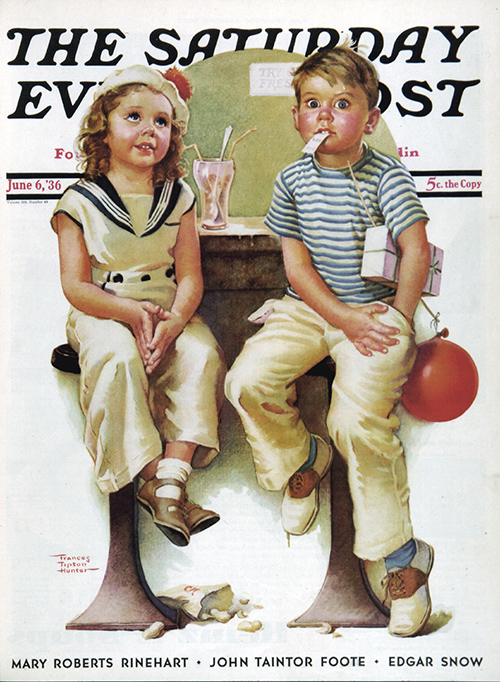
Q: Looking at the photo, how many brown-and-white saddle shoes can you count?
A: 2